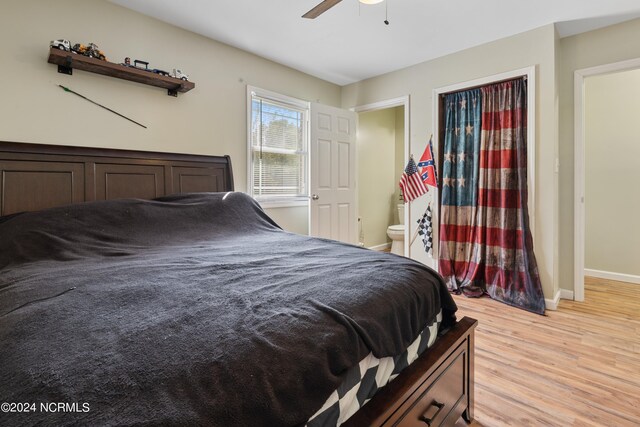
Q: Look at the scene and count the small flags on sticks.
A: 3